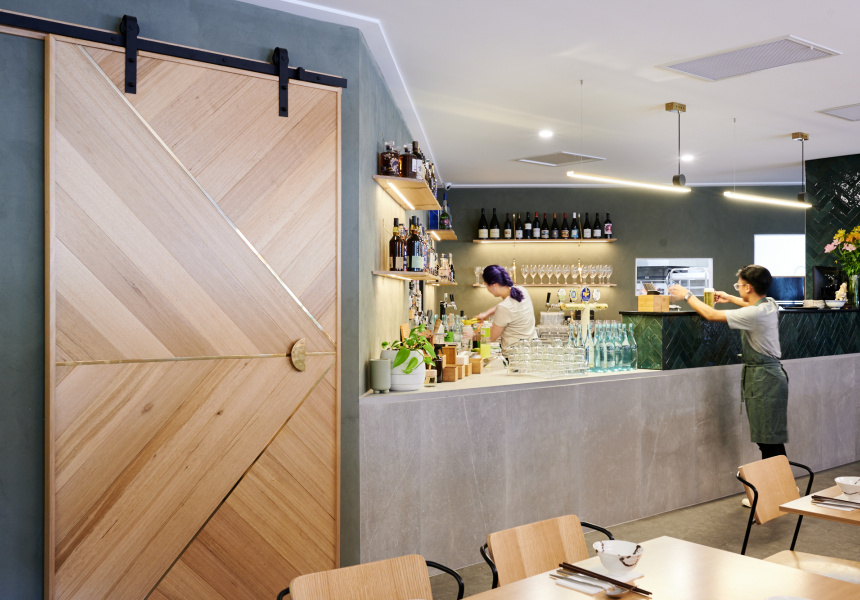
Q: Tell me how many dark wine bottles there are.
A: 13